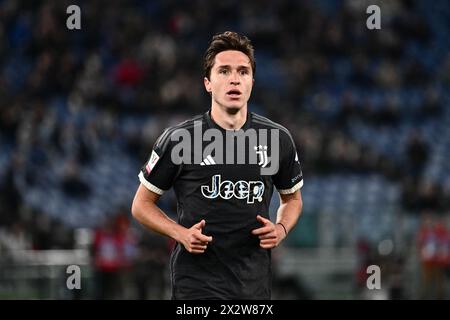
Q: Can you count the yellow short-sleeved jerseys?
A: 0